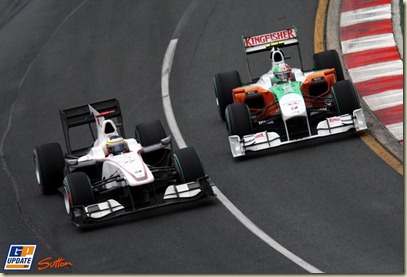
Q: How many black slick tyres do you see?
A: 8